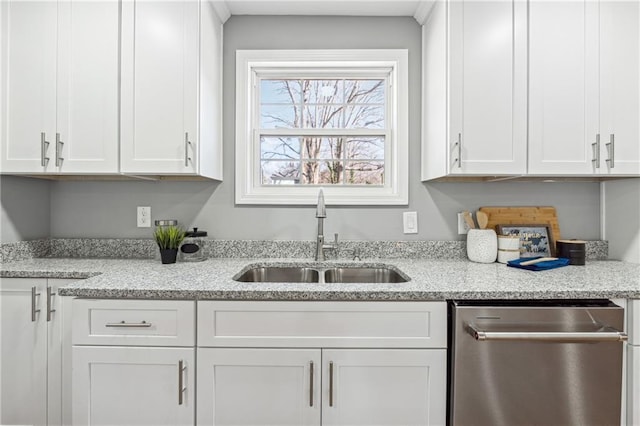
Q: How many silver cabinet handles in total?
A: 12